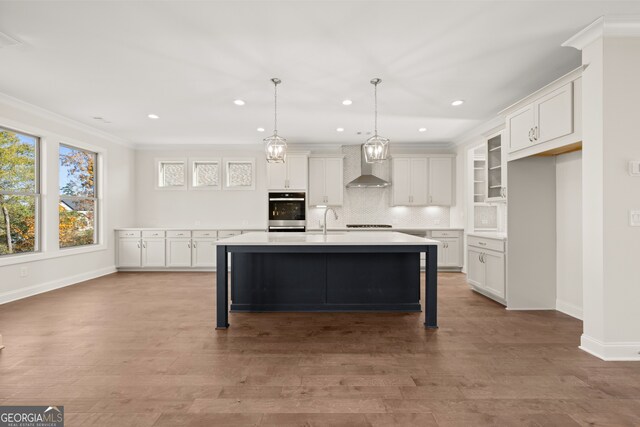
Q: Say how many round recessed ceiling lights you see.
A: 7